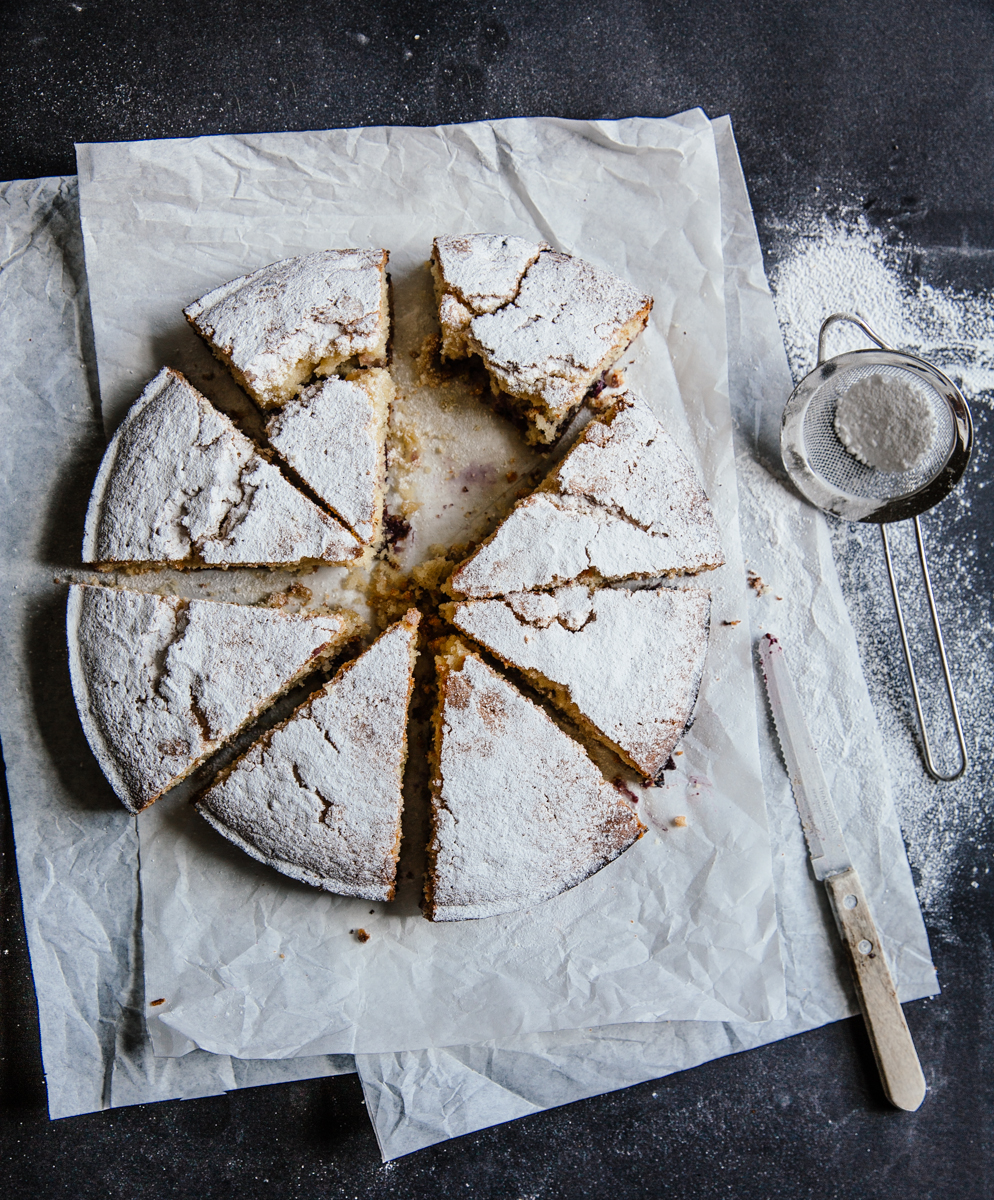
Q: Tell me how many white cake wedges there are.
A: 8